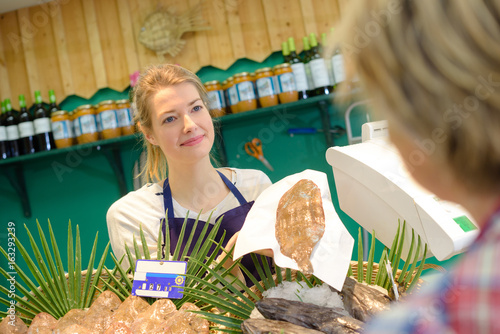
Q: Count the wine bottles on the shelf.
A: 11